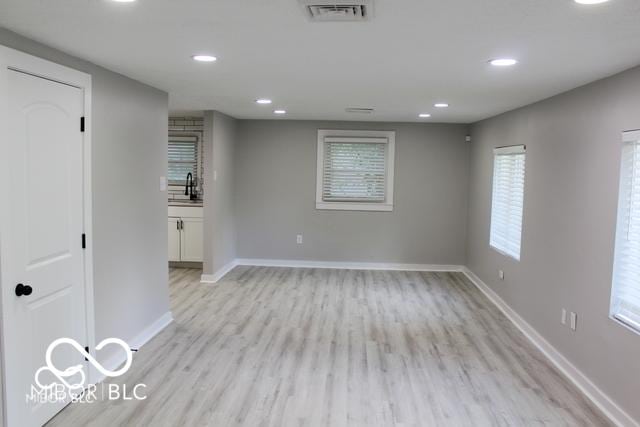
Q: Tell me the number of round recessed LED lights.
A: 8